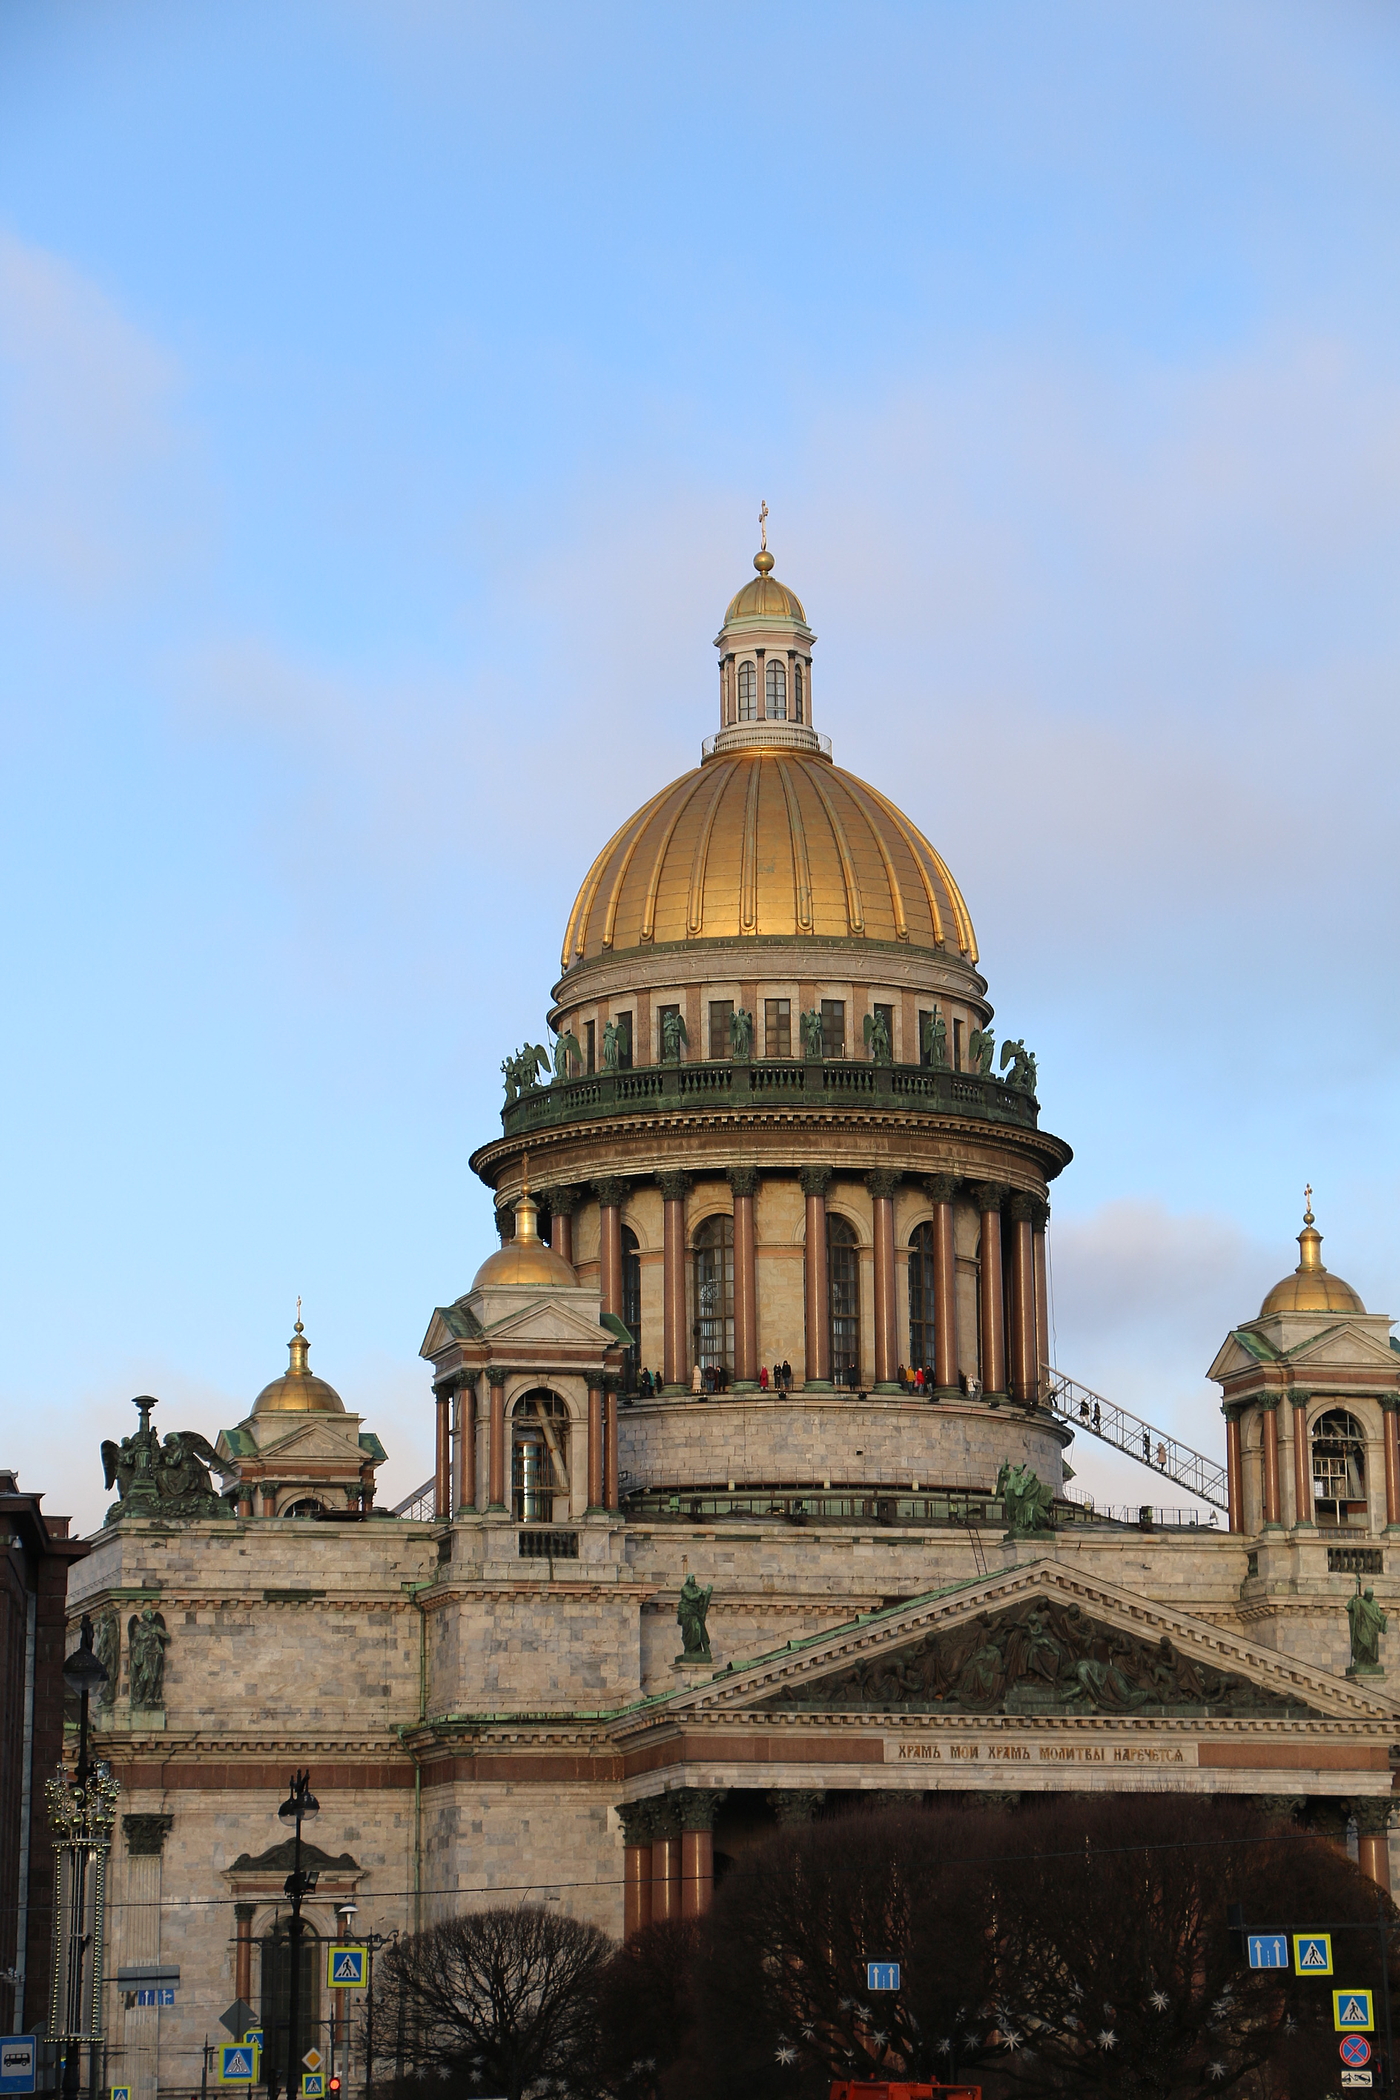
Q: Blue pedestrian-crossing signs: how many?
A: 7